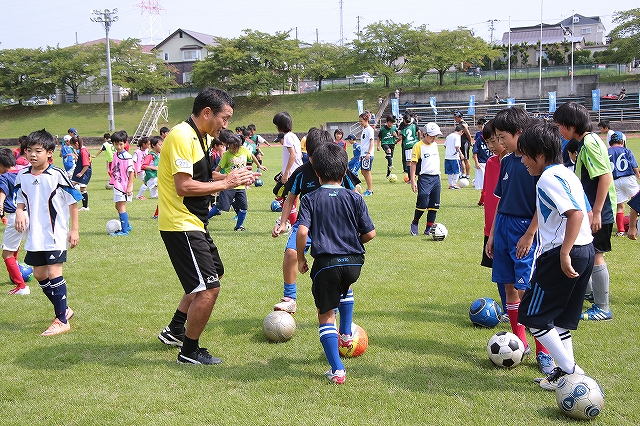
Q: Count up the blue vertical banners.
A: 7